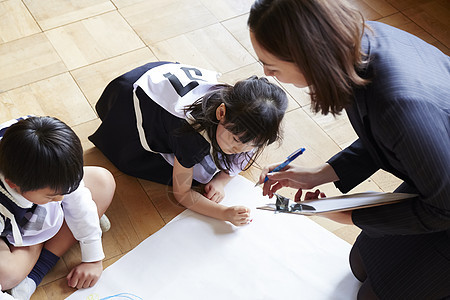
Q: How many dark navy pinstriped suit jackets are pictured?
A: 1